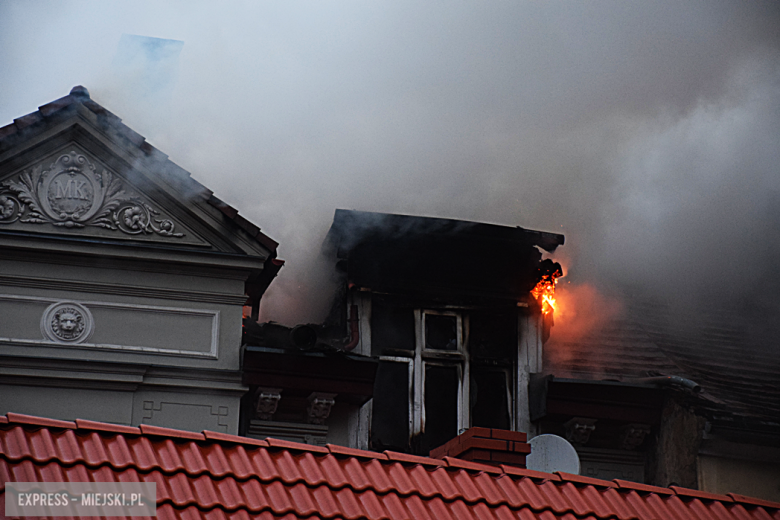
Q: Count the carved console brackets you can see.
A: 4